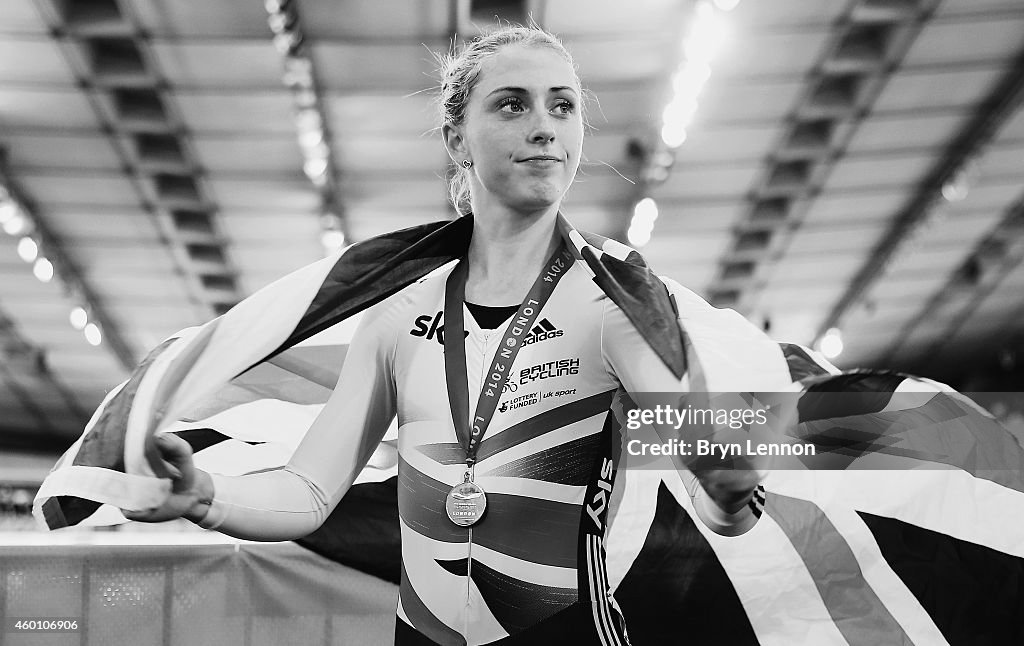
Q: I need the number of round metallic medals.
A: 1